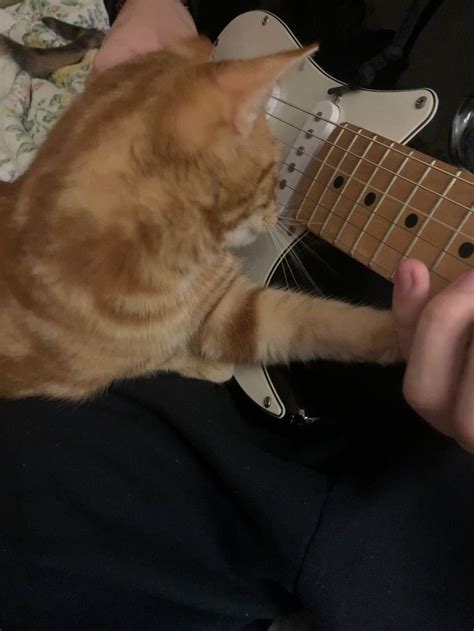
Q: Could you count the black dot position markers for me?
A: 4